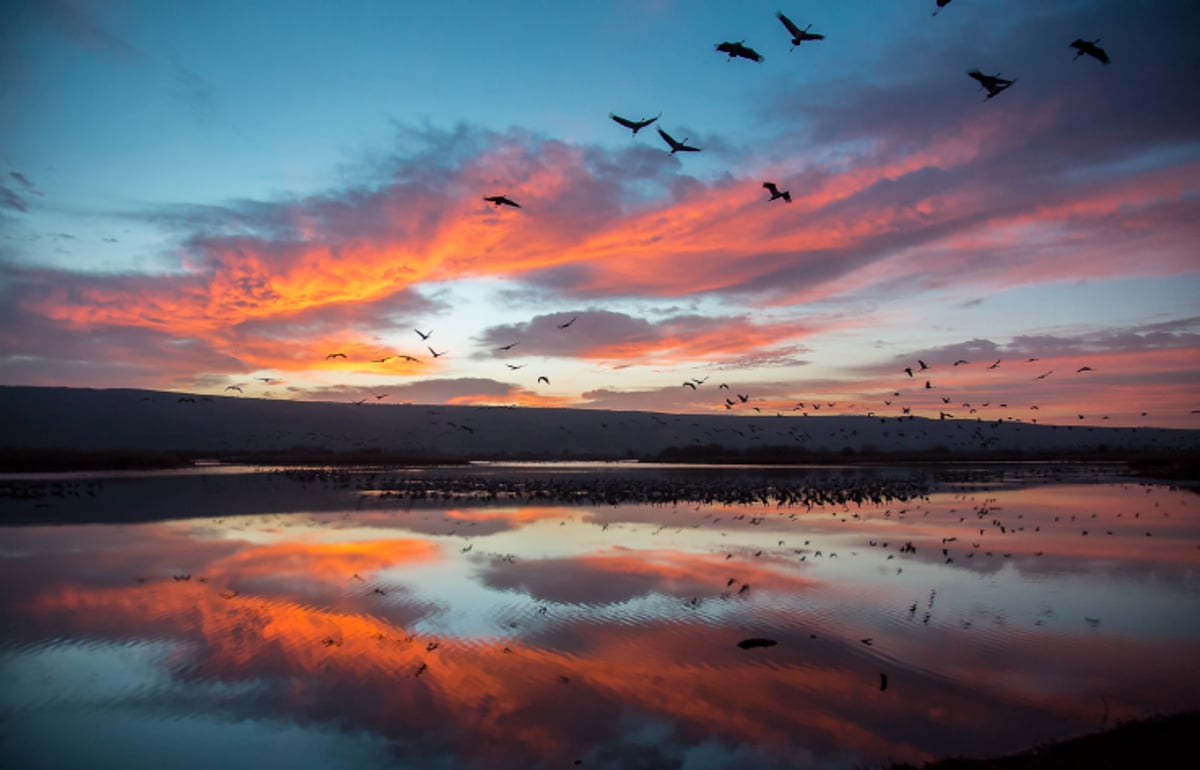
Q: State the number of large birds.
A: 9